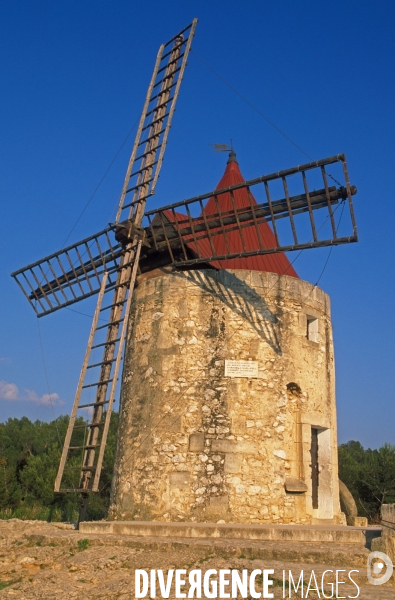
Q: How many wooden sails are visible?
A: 4